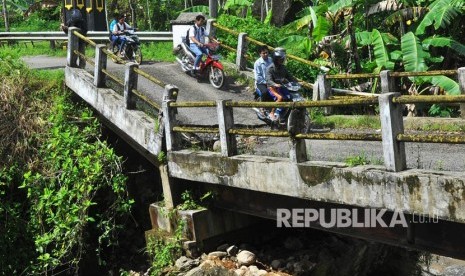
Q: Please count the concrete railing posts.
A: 12